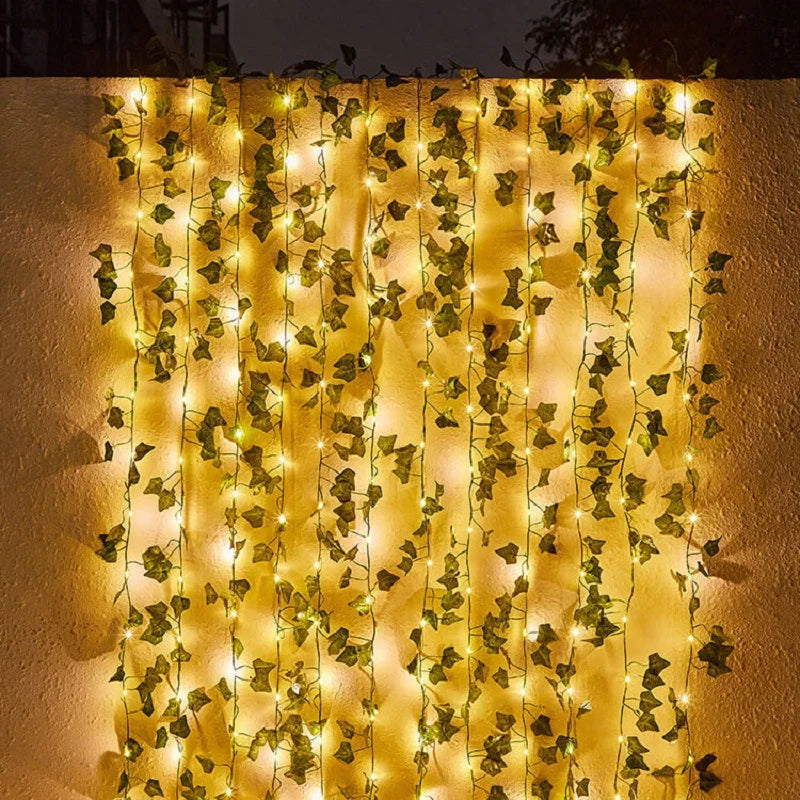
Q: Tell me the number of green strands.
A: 12